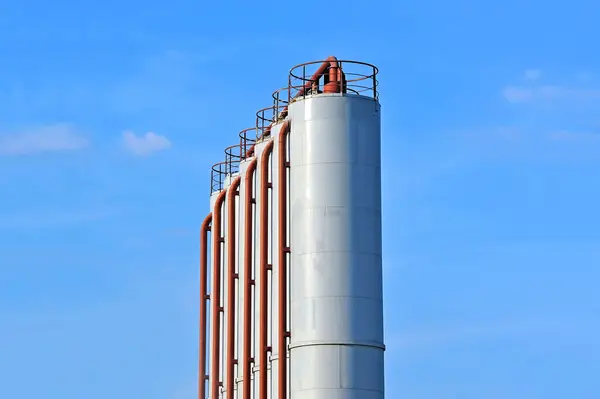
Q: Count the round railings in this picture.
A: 6